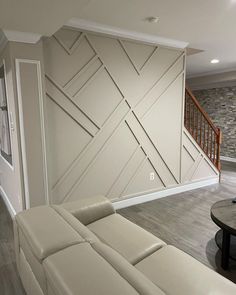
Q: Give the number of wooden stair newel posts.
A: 1